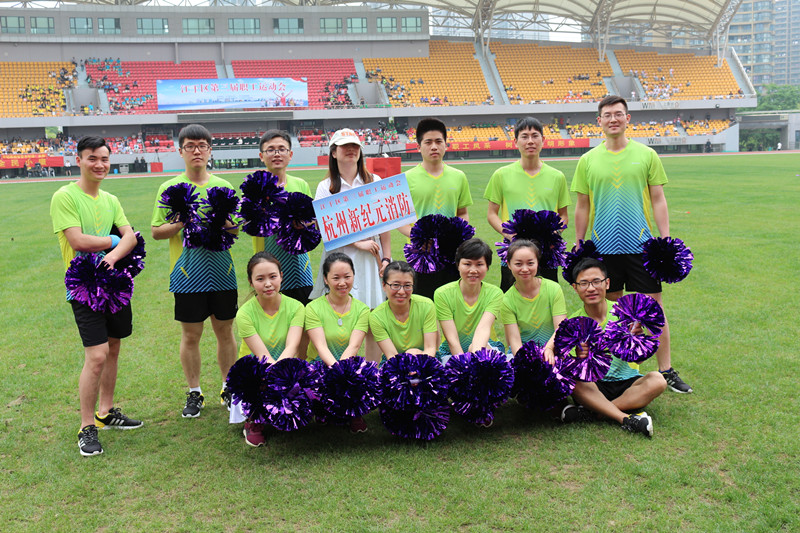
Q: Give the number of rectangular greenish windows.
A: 12